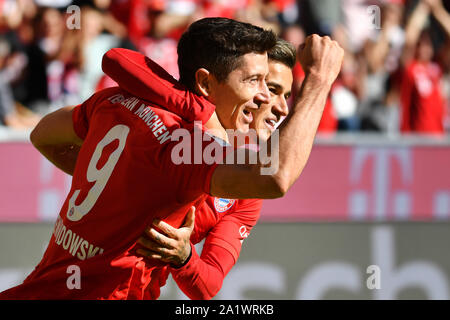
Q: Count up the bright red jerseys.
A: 2